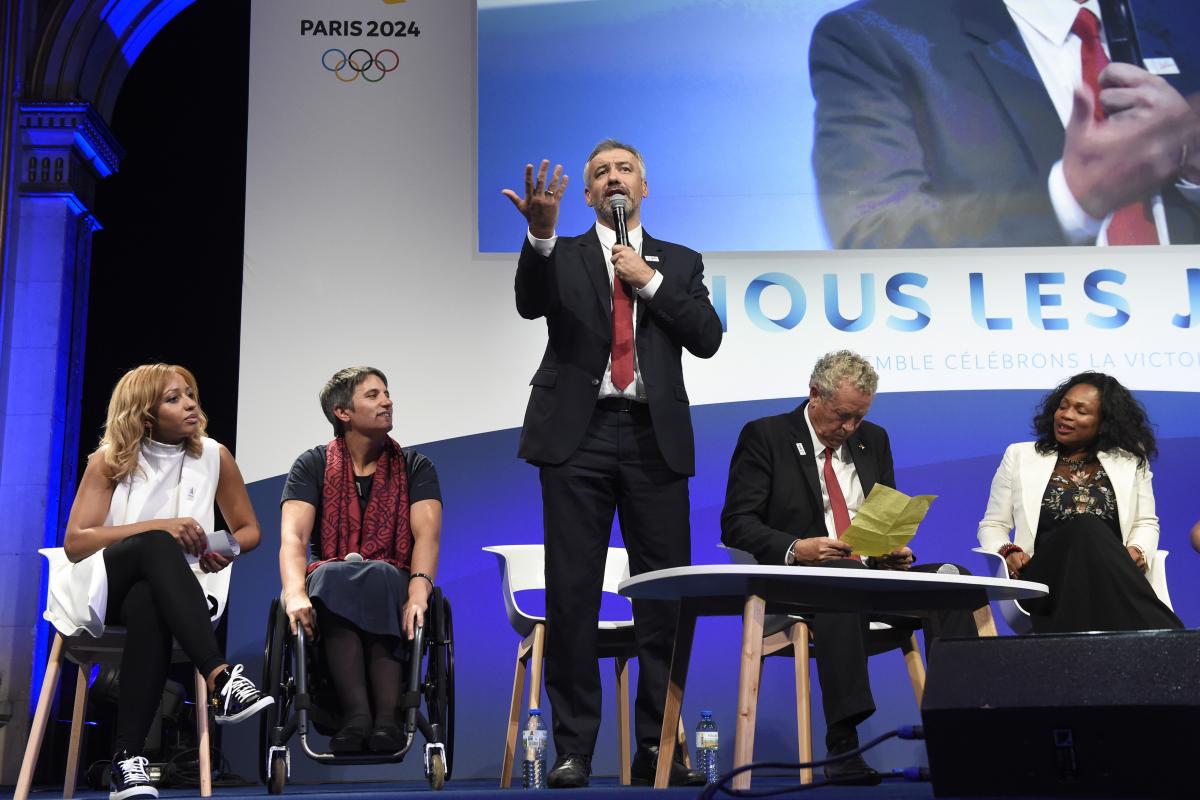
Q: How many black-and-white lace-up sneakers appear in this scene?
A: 2